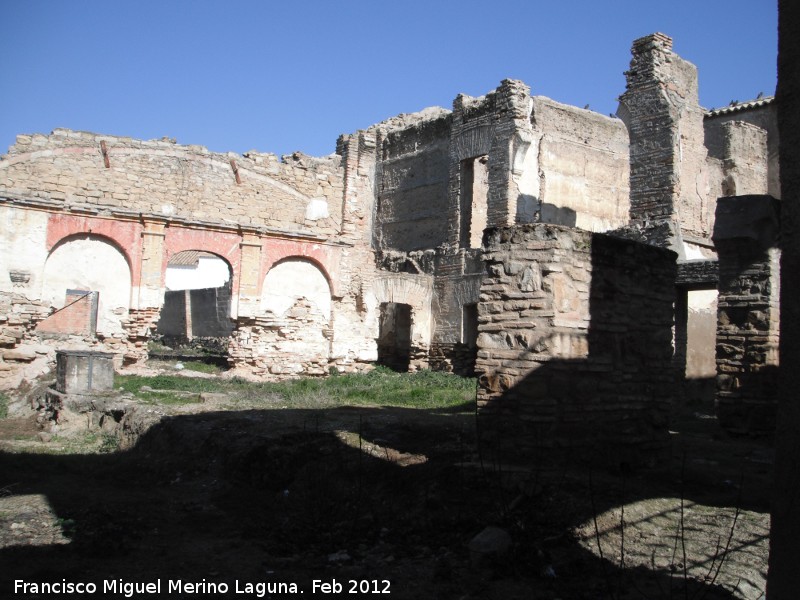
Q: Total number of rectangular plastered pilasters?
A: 2